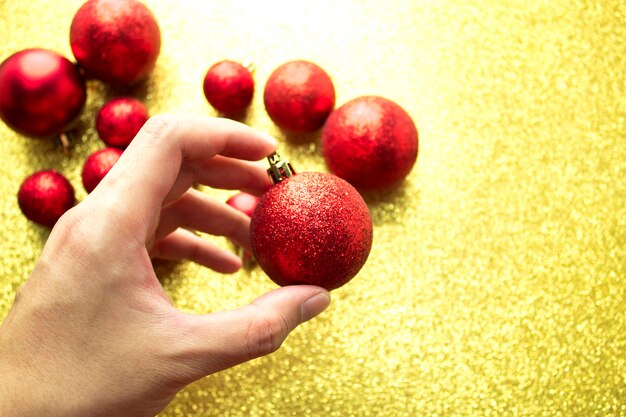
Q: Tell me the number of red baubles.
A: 10